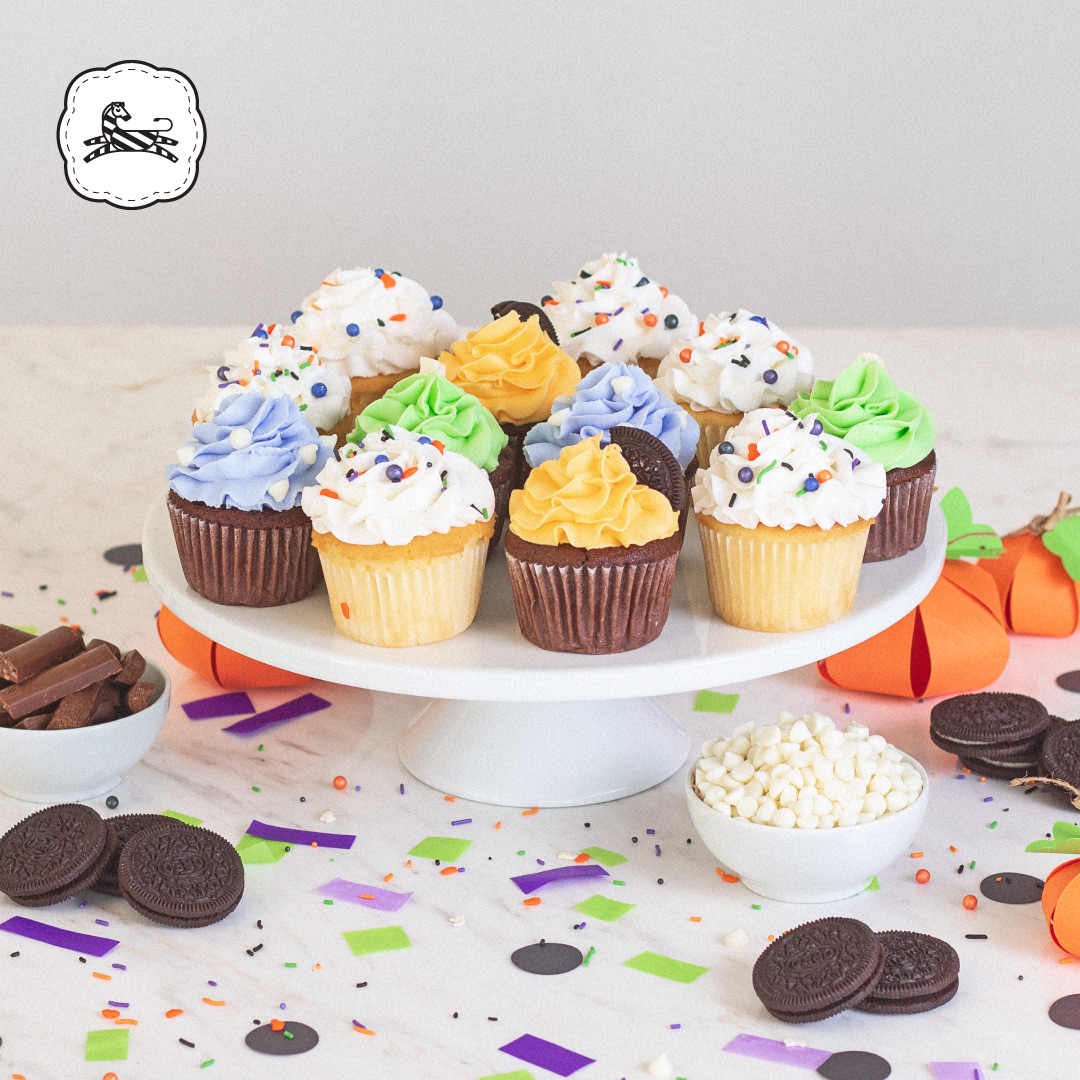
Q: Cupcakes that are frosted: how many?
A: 12